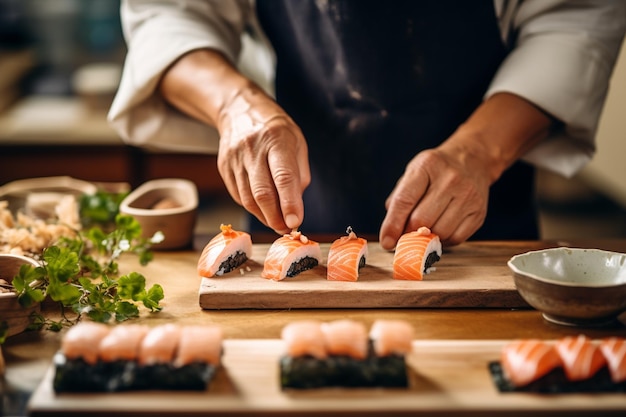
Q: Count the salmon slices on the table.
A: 14